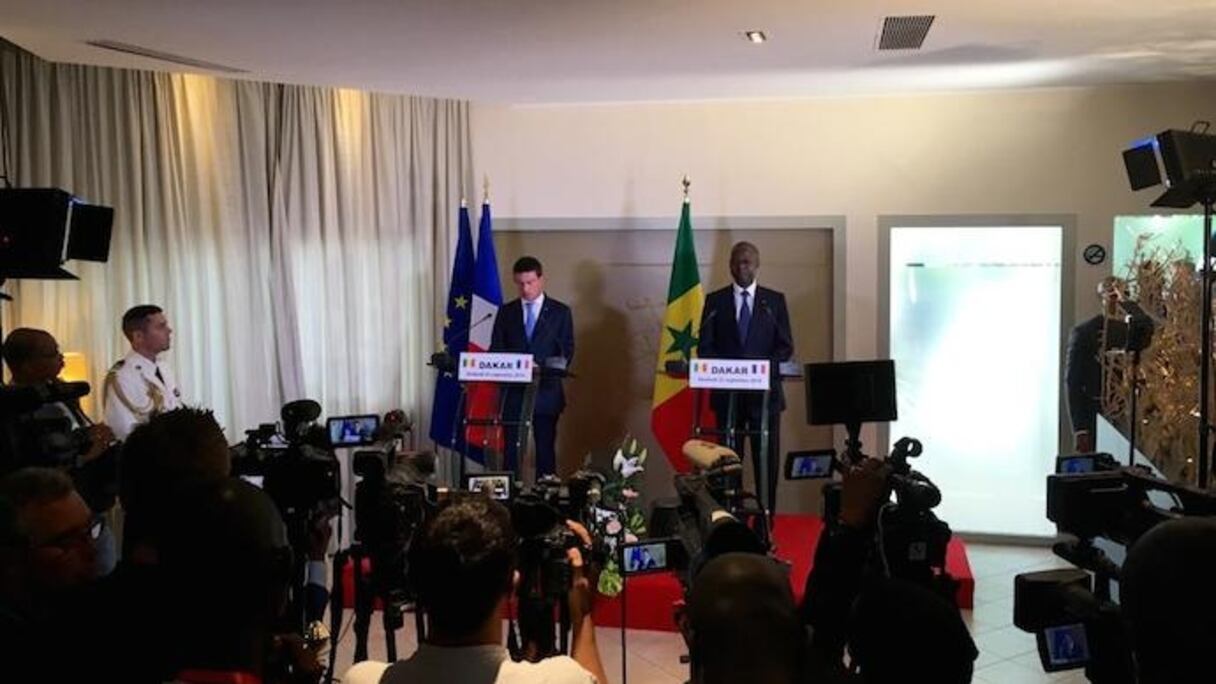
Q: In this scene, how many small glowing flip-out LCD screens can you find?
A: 6